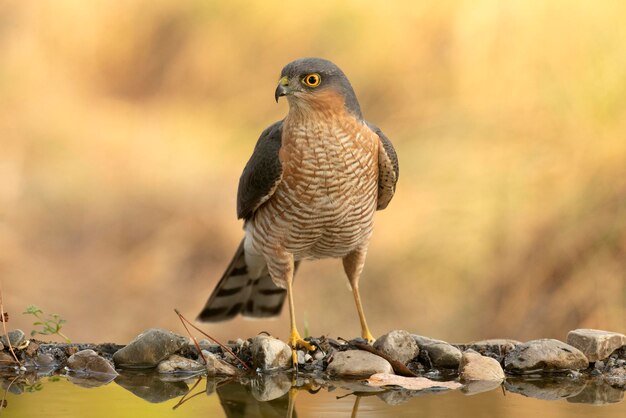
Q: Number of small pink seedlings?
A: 0